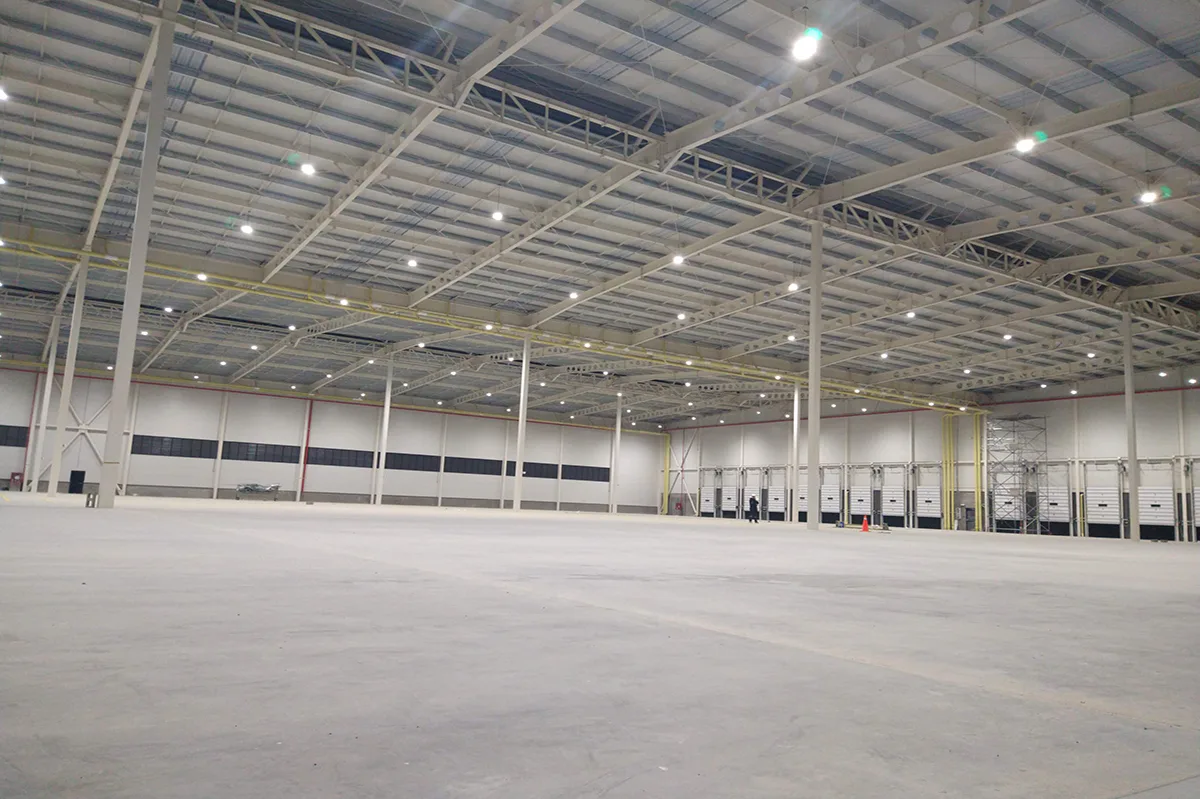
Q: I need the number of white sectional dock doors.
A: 14